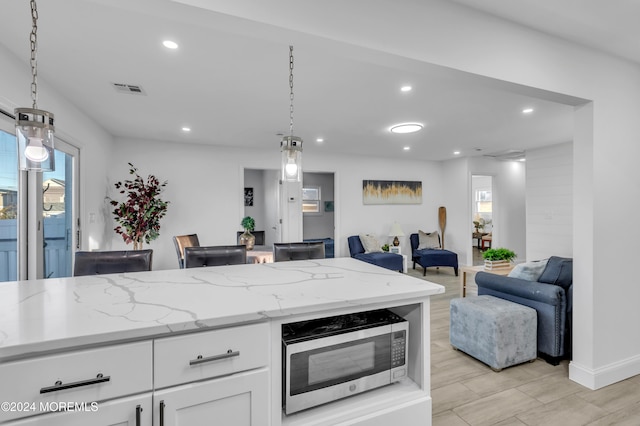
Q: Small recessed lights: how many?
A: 7